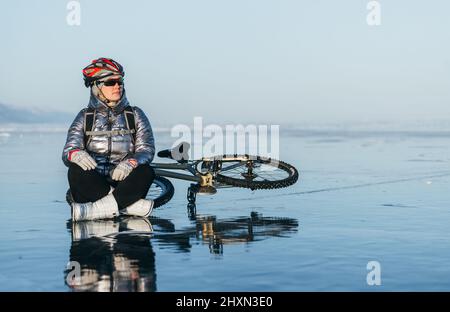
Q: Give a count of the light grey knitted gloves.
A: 2